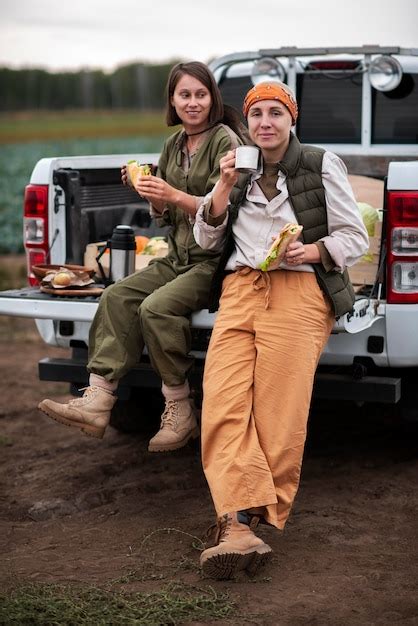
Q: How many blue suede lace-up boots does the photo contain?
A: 0